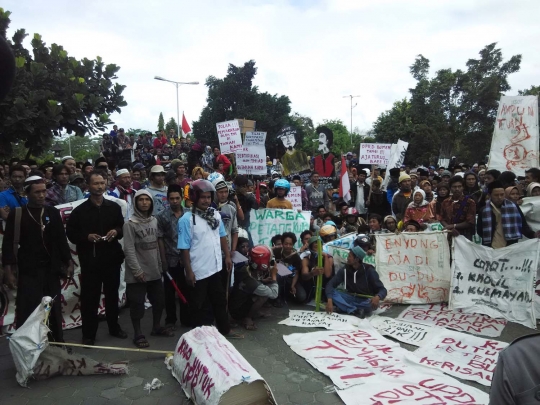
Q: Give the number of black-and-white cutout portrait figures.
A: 2